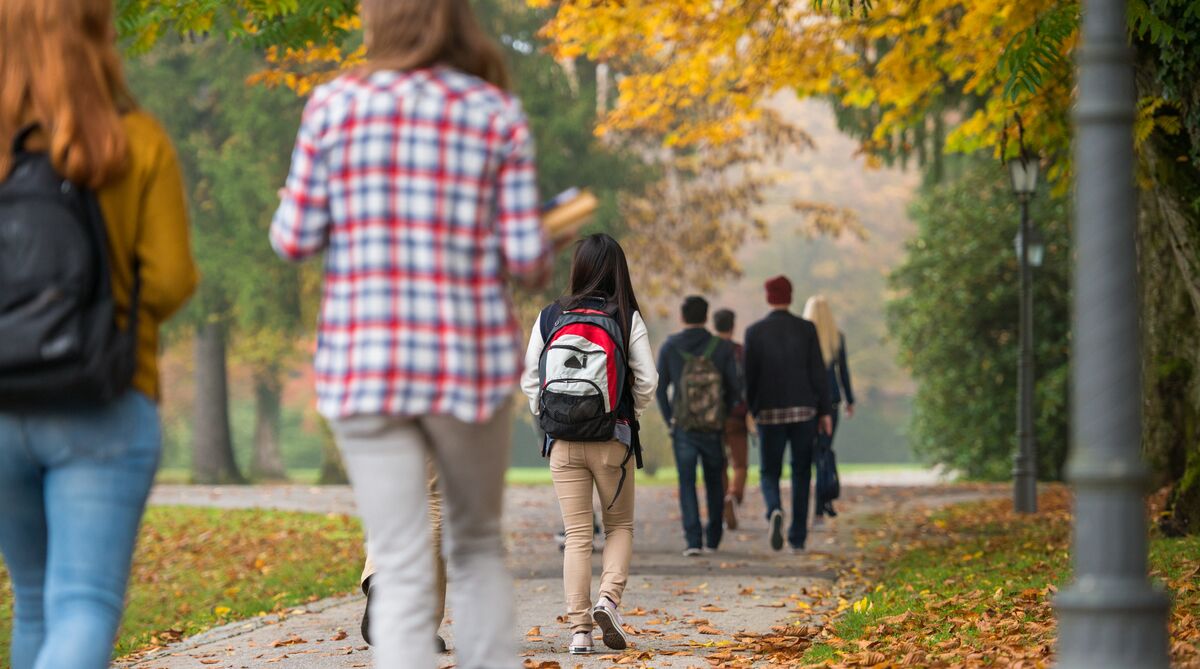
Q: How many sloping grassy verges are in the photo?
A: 2